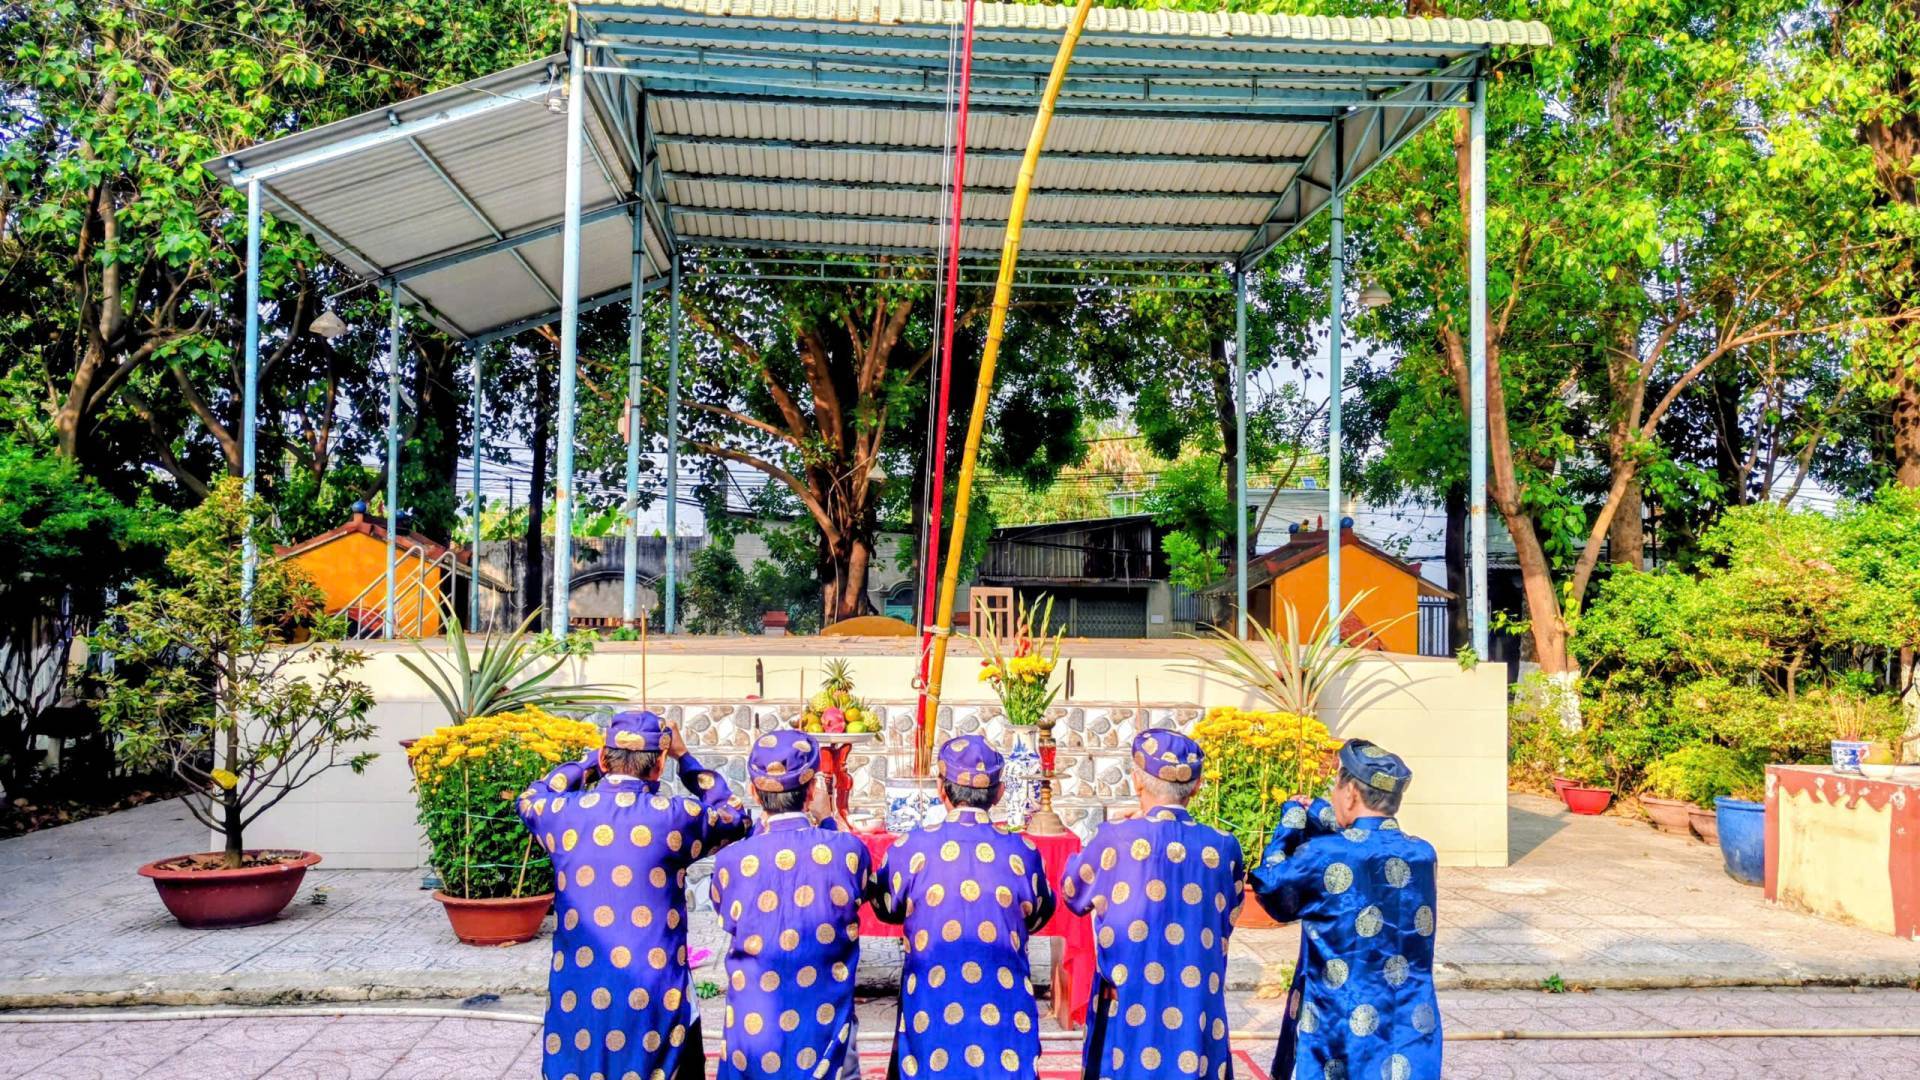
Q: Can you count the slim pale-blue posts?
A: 9